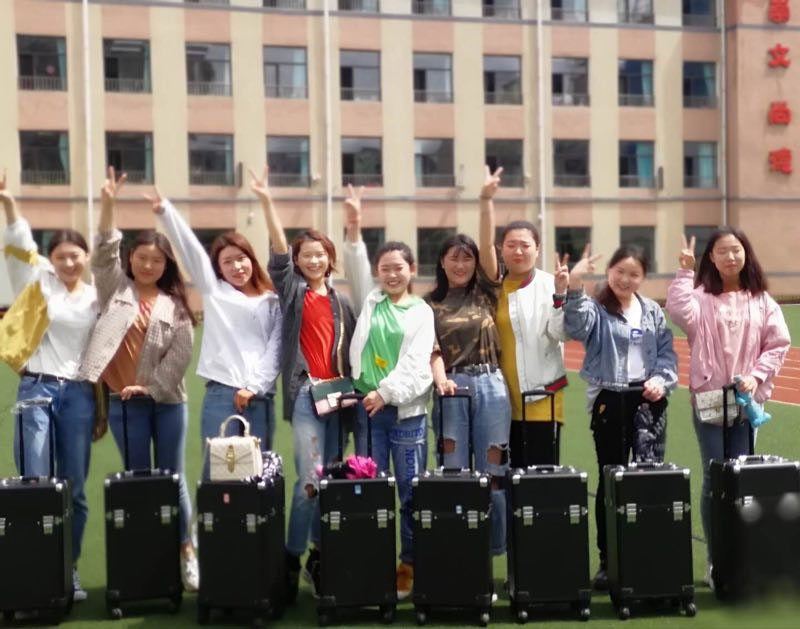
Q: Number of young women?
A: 9